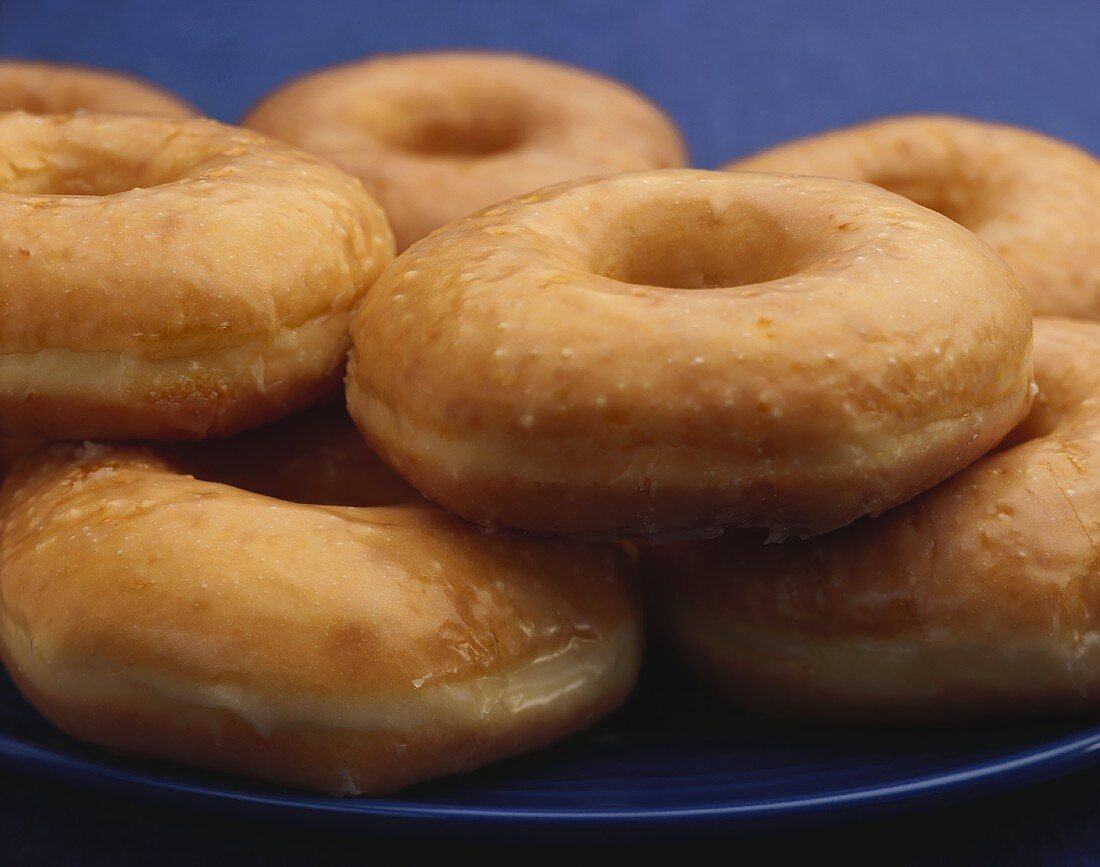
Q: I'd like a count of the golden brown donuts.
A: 7